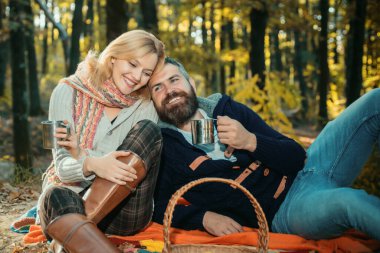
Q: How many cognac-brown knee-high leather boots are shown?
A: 2